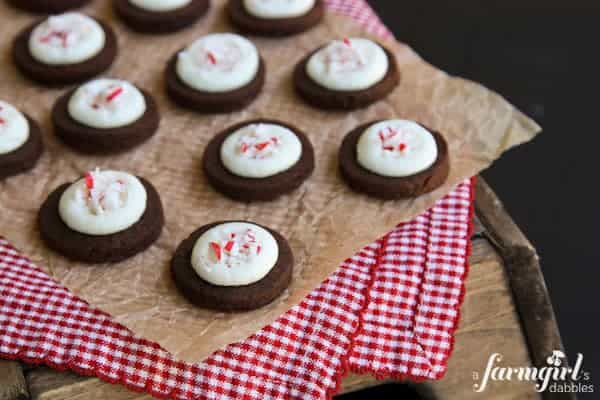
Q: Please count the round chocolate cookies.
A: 12